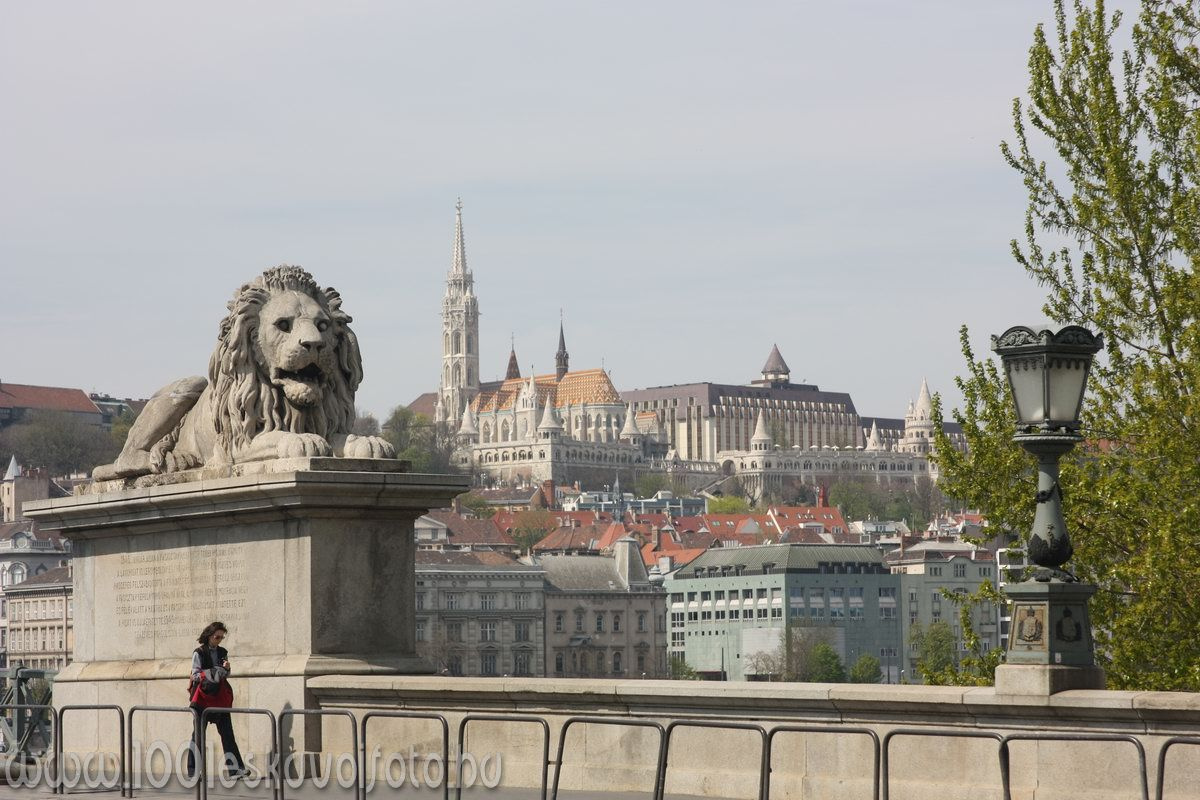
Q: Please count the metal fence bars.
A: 13